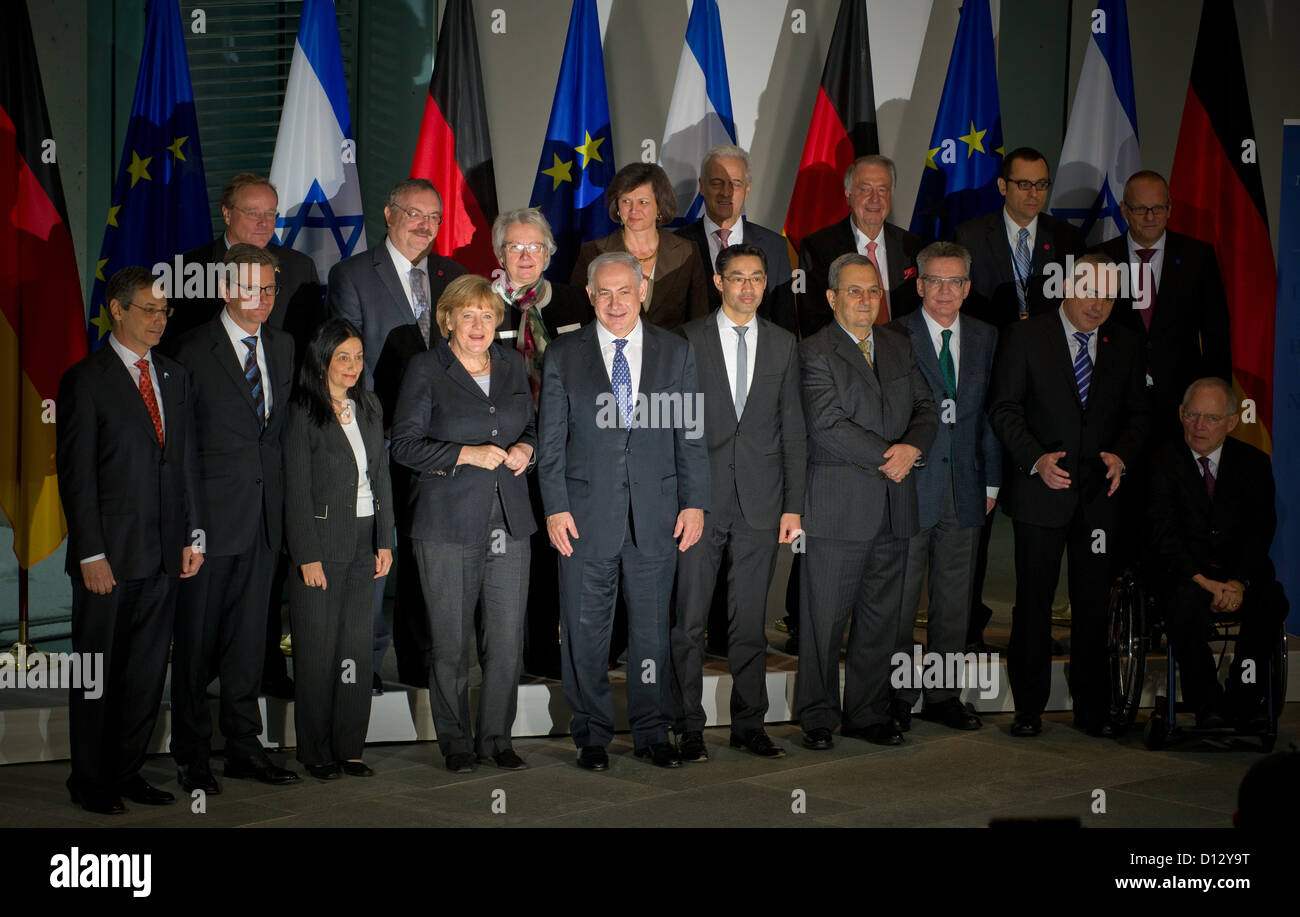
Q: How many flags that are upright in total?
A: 10